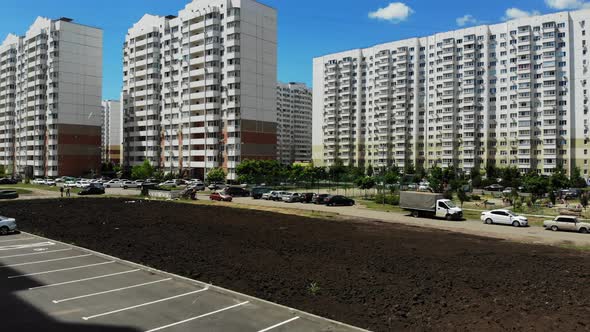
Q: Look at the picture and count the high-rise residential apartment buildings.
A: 5